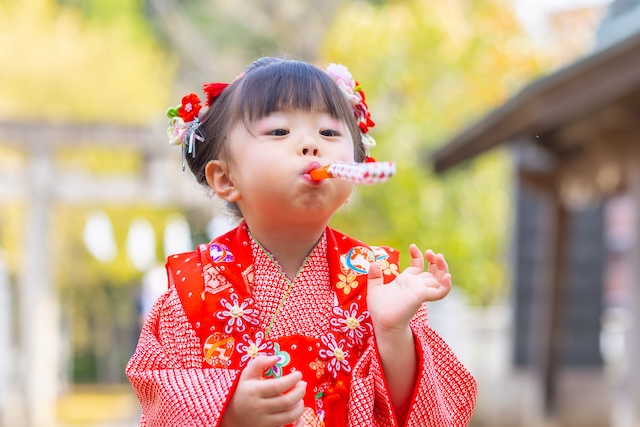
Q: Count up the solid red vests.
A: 0